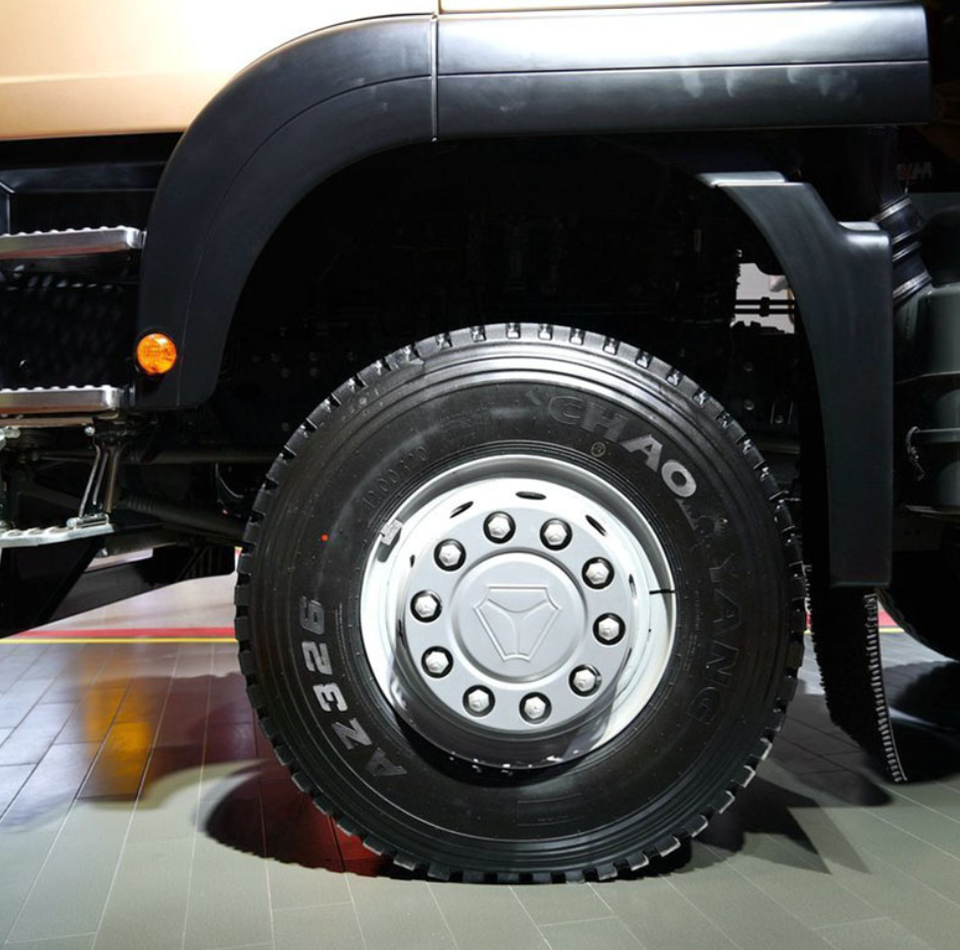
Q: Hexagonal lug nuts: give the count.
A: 10